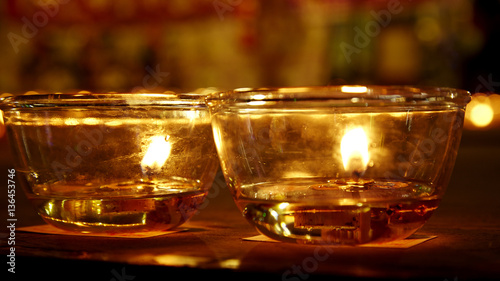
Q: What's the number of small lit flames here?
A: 2